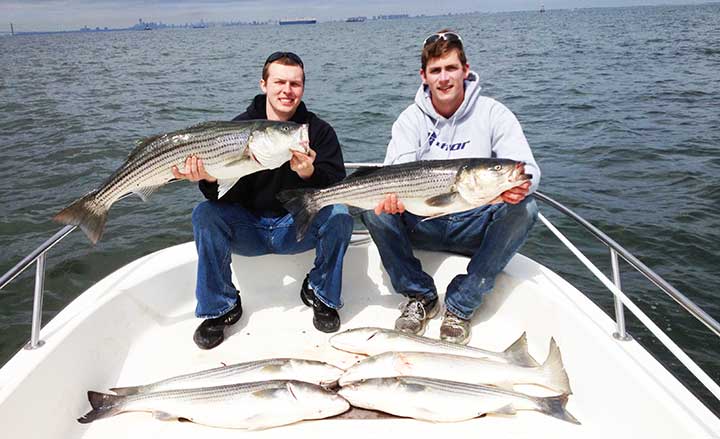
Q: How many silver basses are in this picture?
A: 7